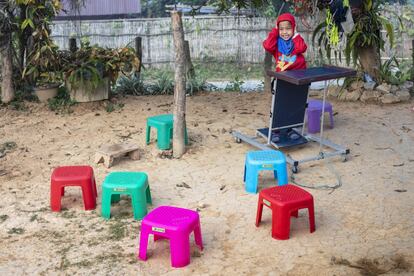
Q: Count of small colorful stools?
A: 7